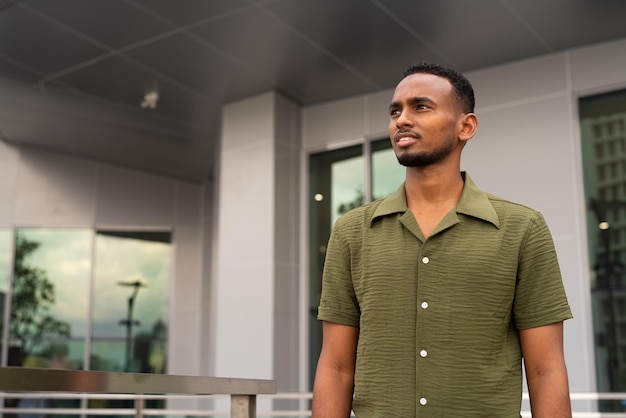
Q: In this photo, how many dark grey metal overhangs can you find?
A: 1